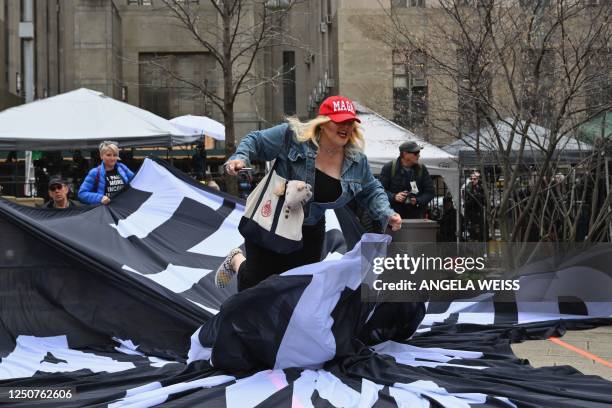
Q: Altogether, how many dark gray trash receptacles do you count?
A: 1